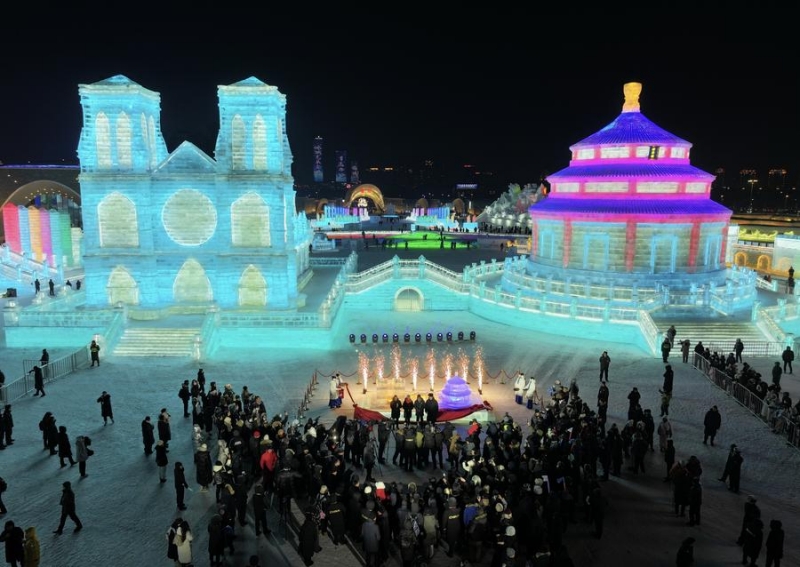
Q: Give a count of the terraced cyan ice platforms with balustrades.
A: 2